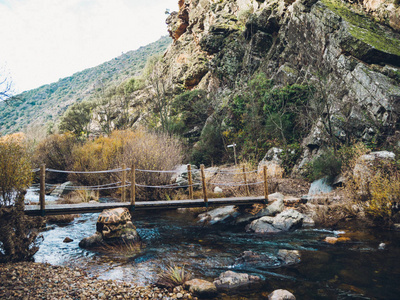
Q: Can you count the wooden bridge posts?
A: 7